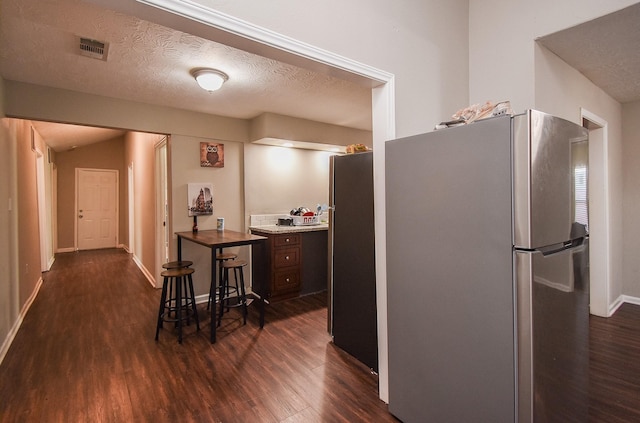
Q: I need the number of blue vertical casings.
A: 0